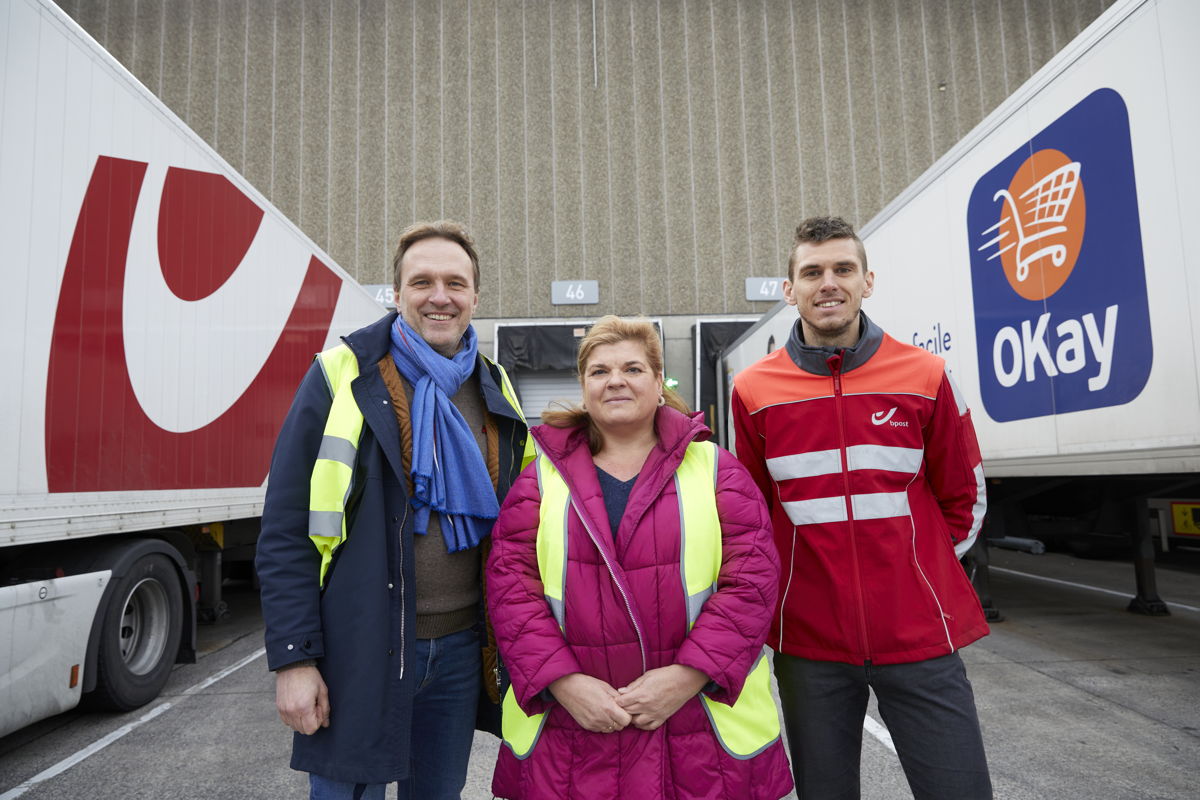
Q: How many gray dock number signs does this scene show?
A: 3